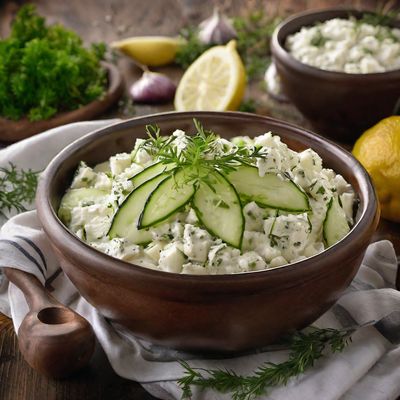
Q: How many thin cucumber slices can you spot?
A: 6